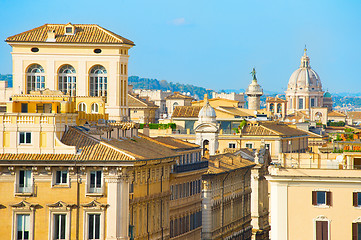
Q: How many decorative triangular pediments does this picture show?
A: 3